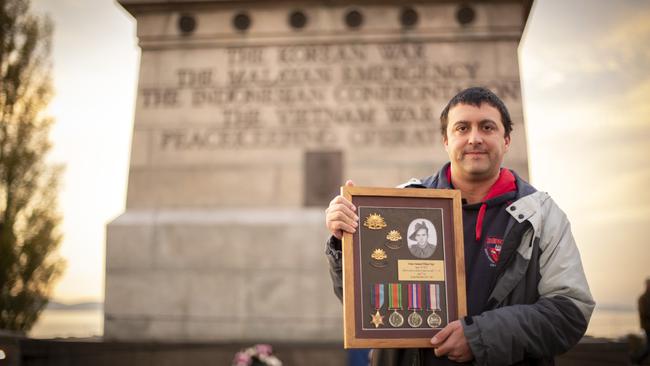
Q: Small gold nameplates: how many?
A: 1